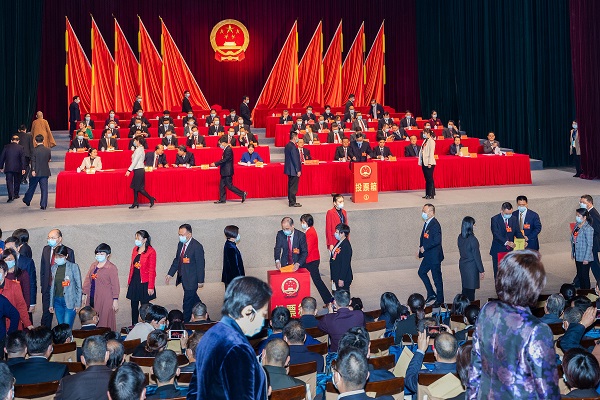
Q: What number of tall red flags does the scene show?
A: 10